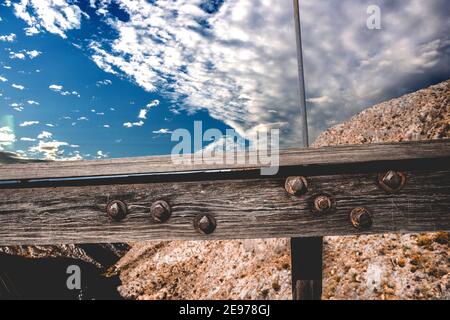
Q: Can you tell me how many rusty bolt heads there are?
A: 7